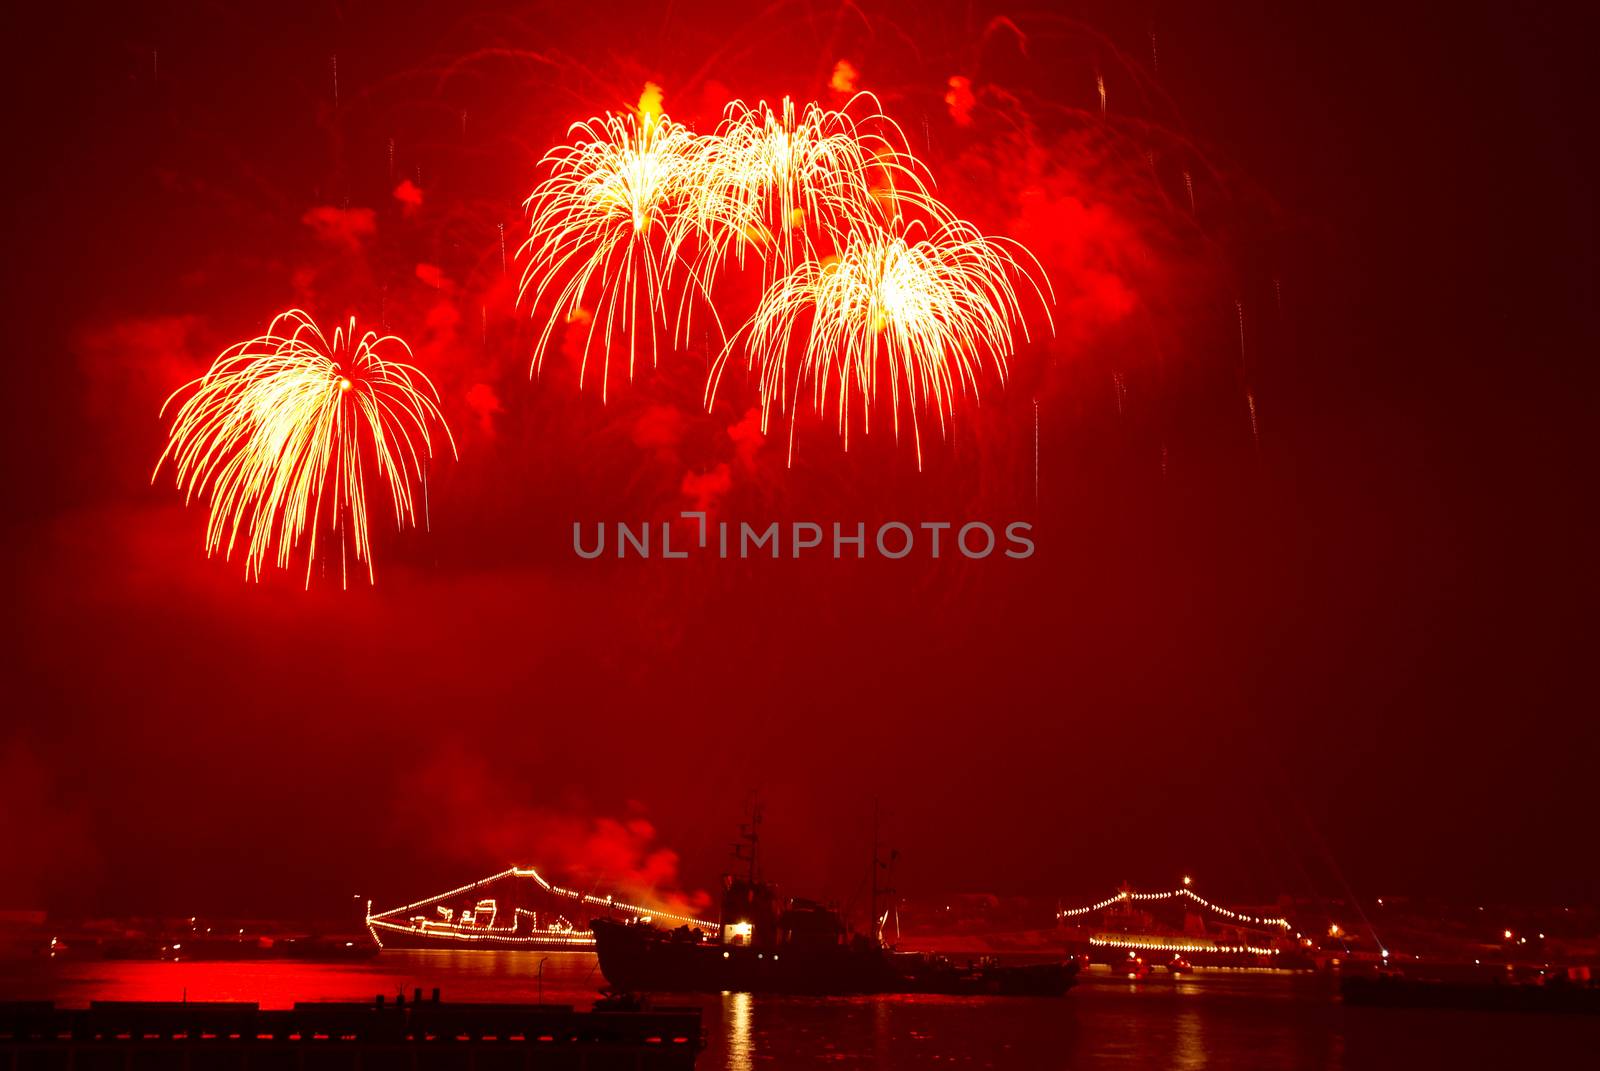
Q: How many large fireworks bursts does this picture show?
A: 4